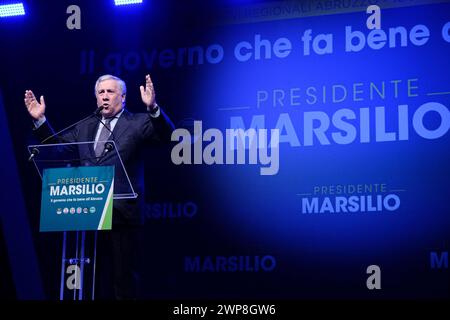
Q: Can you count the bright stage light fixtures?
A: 2